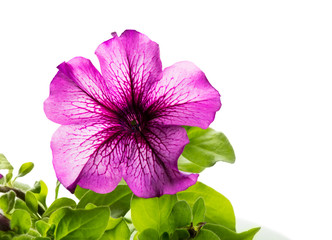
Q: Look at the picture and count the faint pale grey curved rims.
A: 1